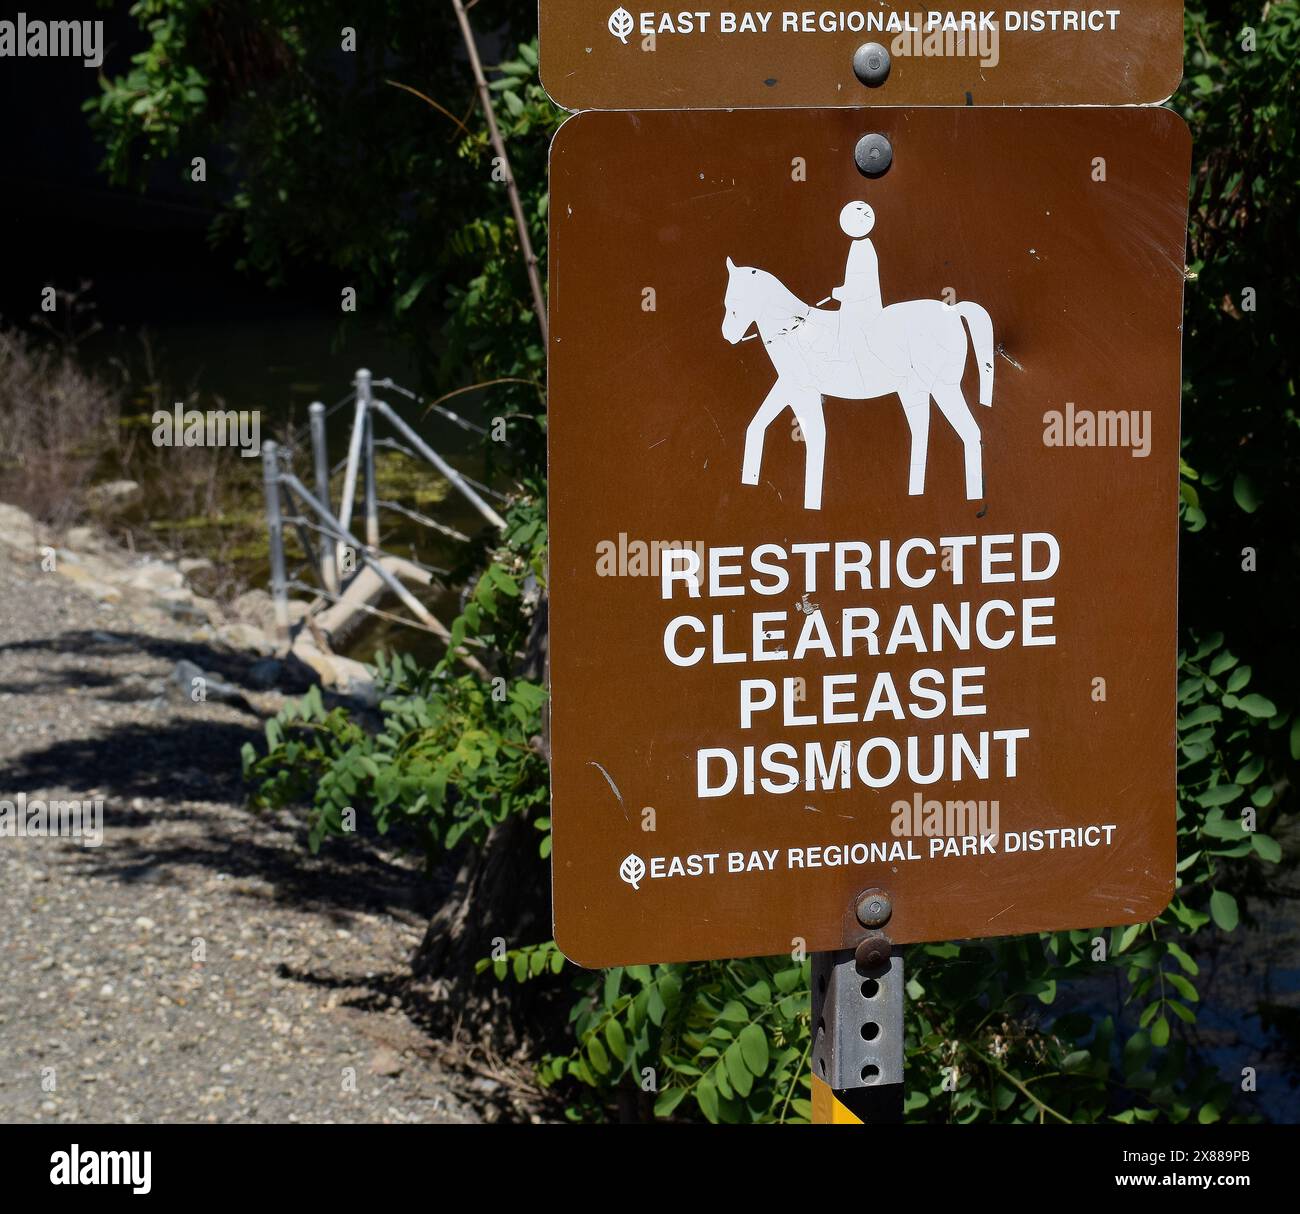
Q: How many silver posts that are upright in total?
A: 3